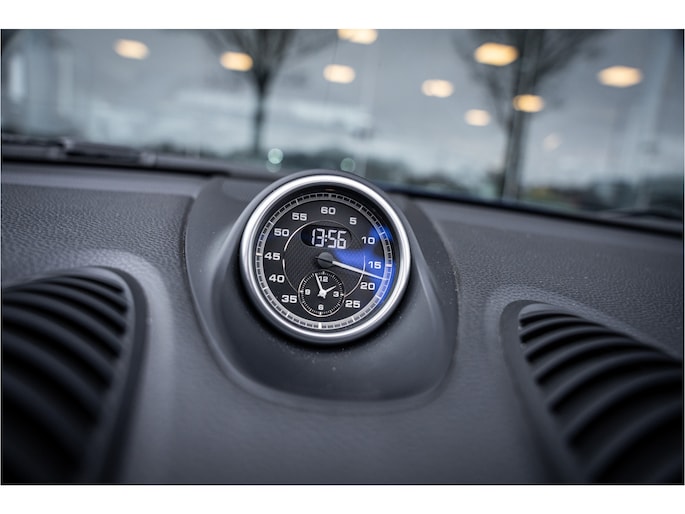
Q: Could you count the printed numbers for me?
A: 15